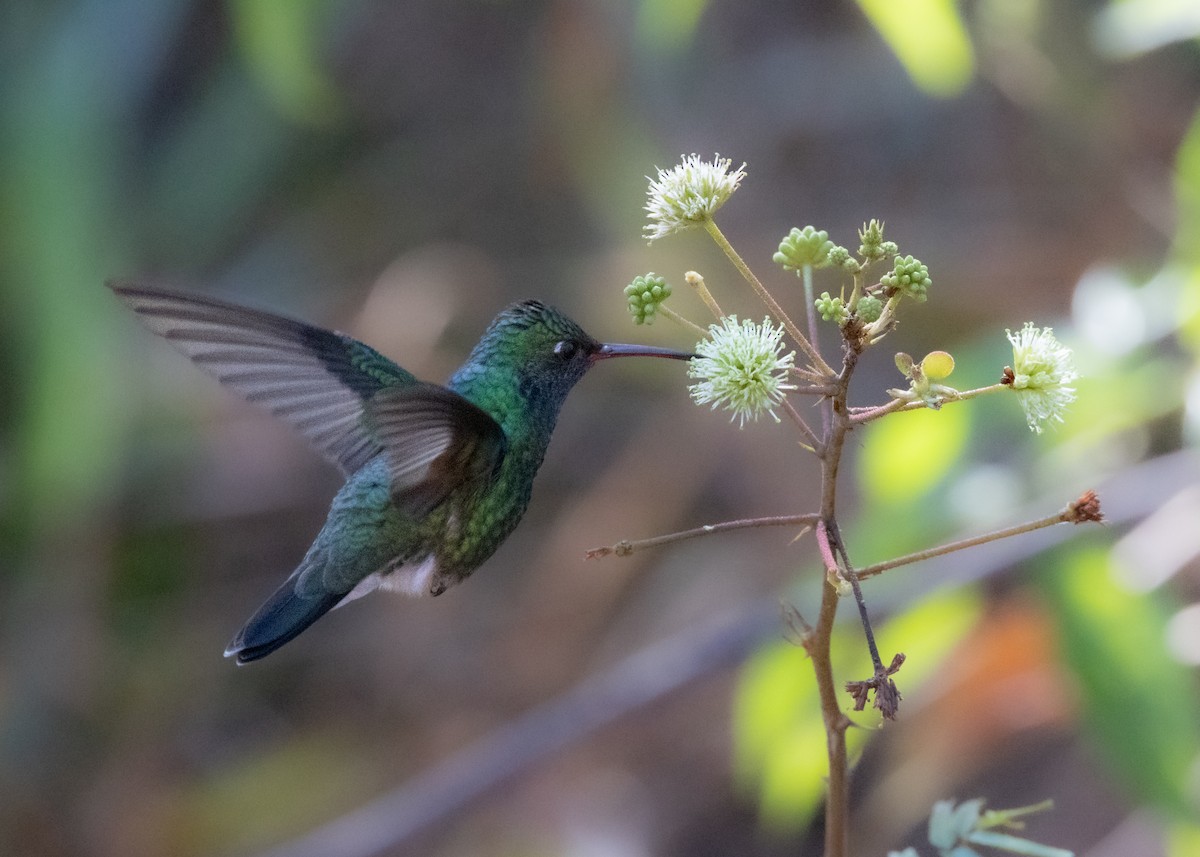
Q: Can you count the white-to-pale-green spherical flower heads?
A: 3